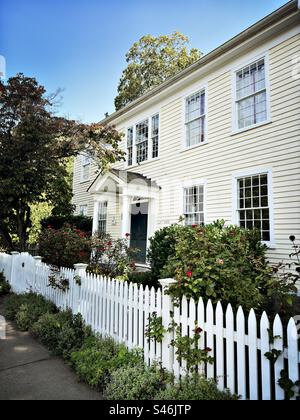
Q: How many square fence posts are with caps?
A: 4